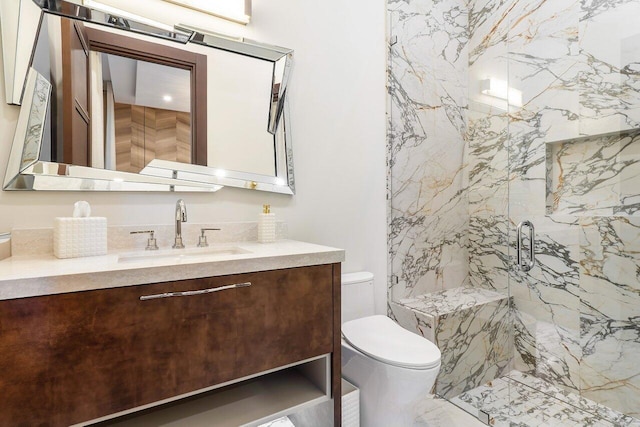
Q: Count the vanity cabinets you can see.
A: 1